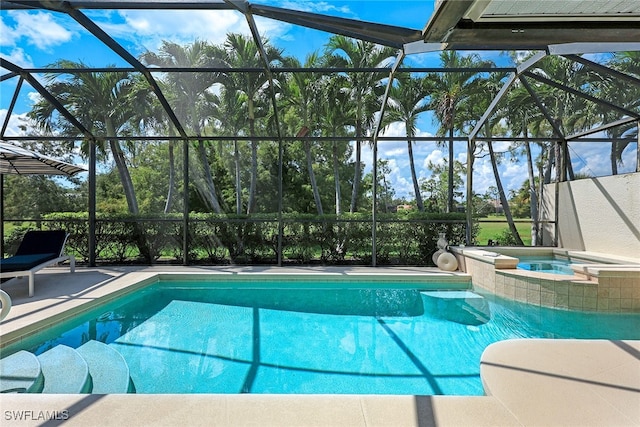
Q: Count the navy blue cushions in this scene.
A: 1